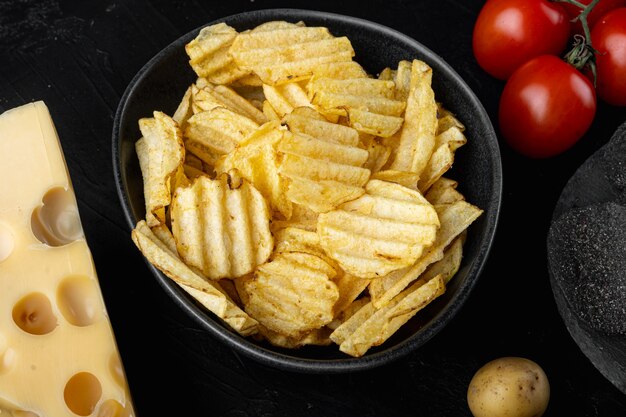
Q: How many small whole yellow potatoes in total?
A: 1